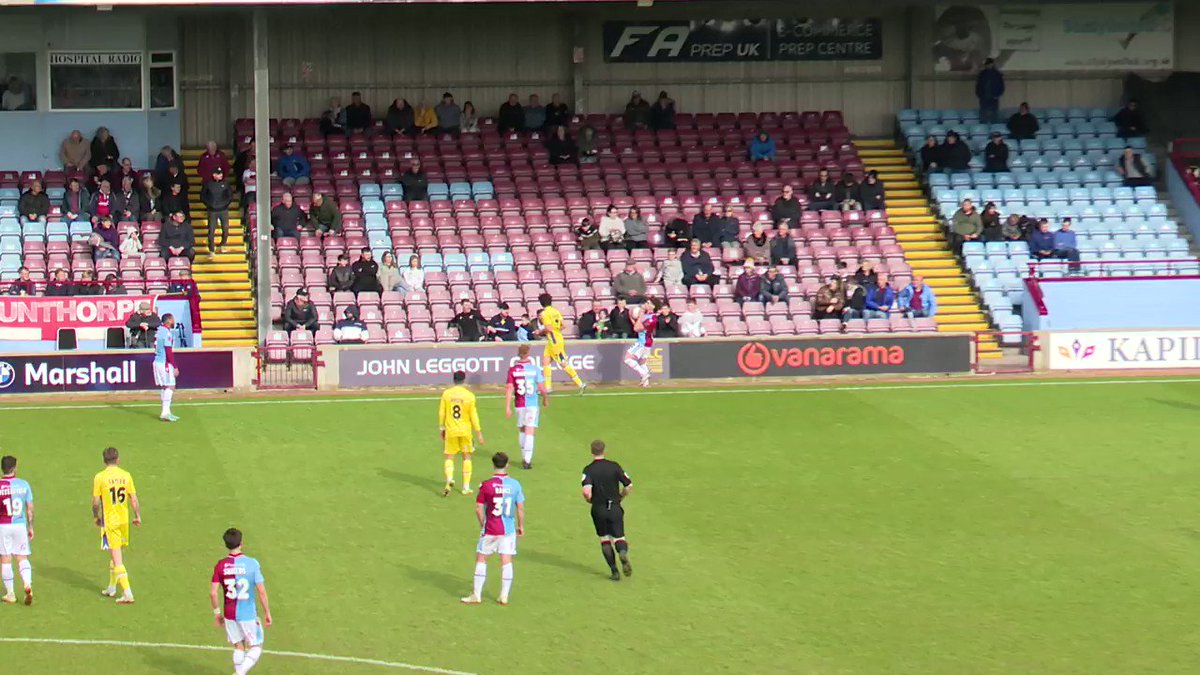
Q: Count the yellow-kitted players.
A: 3